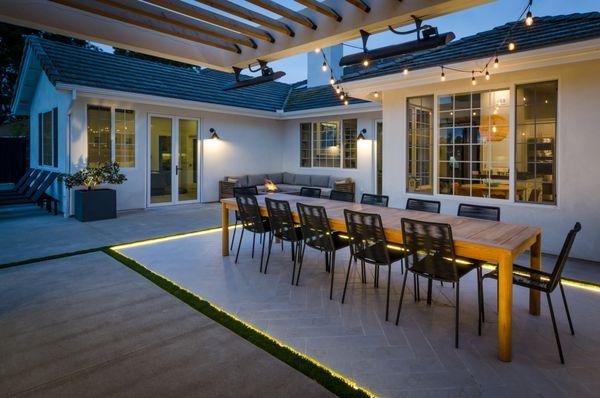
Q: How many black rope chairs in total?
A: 12